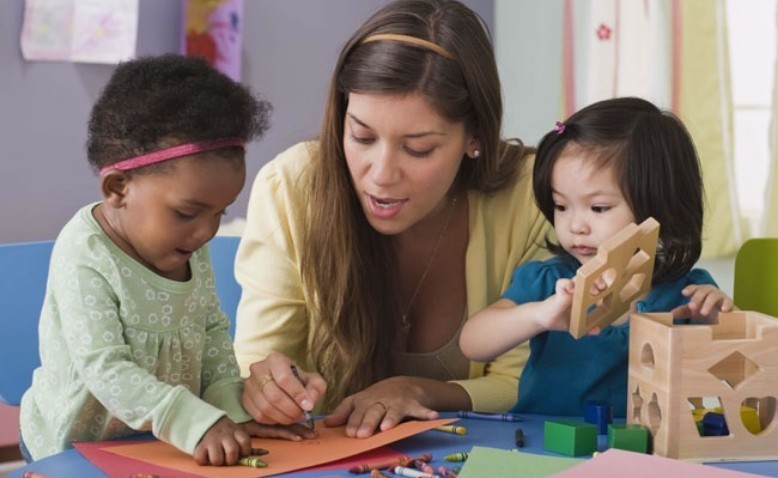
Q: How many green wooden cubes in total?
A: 2